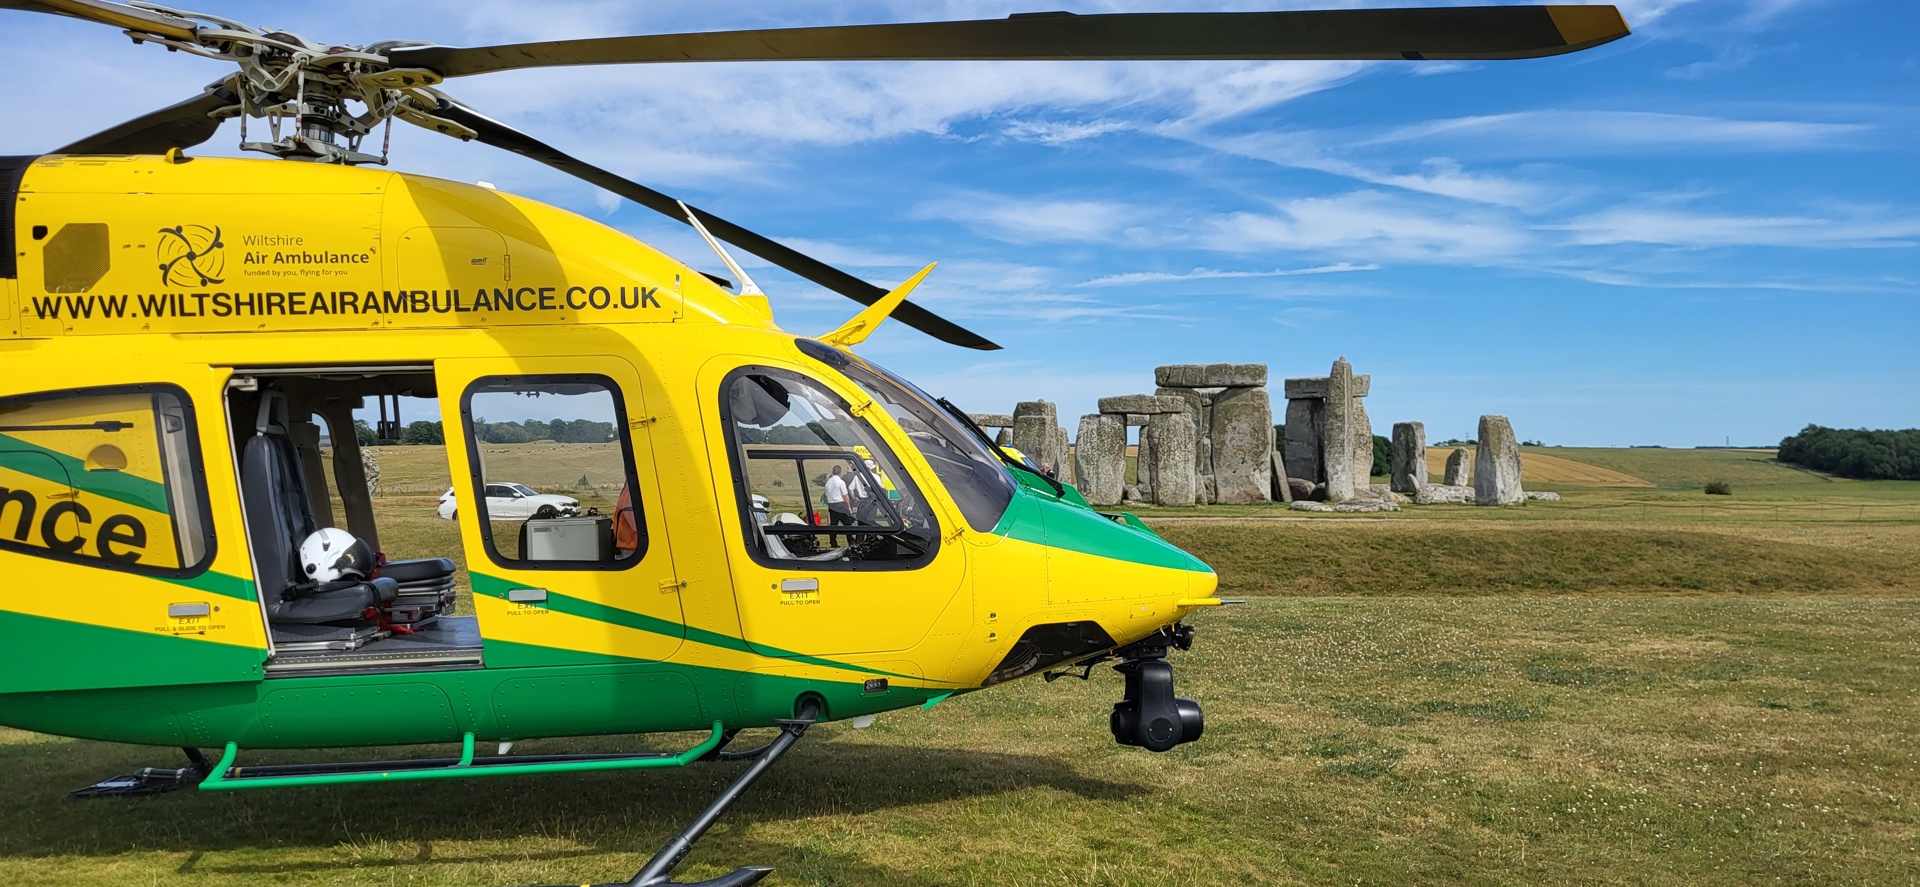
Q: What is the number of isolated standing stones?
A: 3